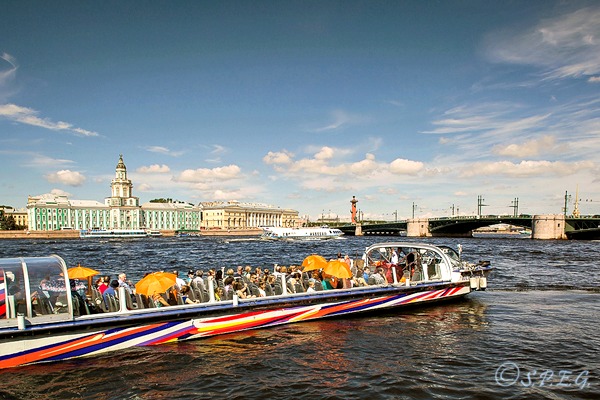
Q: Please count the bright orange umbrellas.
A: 4